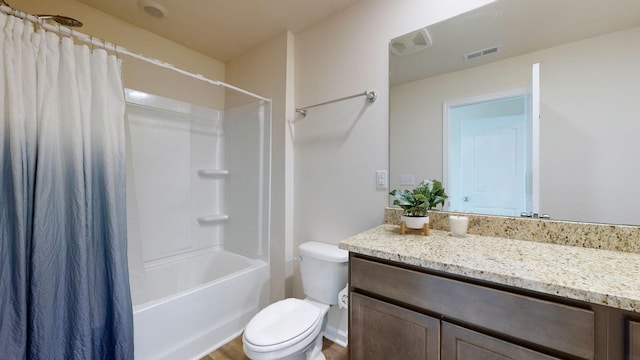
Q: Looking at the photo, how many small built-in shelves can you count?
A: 2